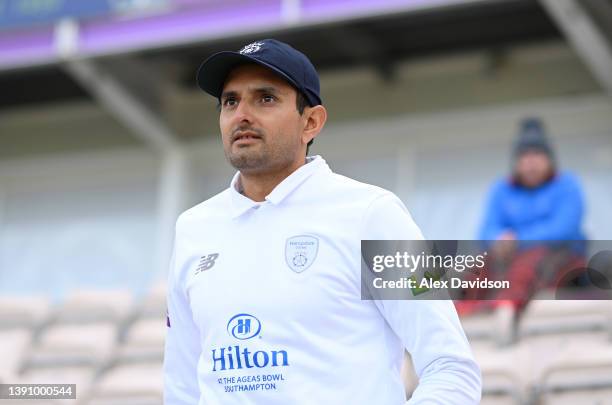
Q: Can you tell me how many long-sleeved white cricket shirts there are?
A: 1